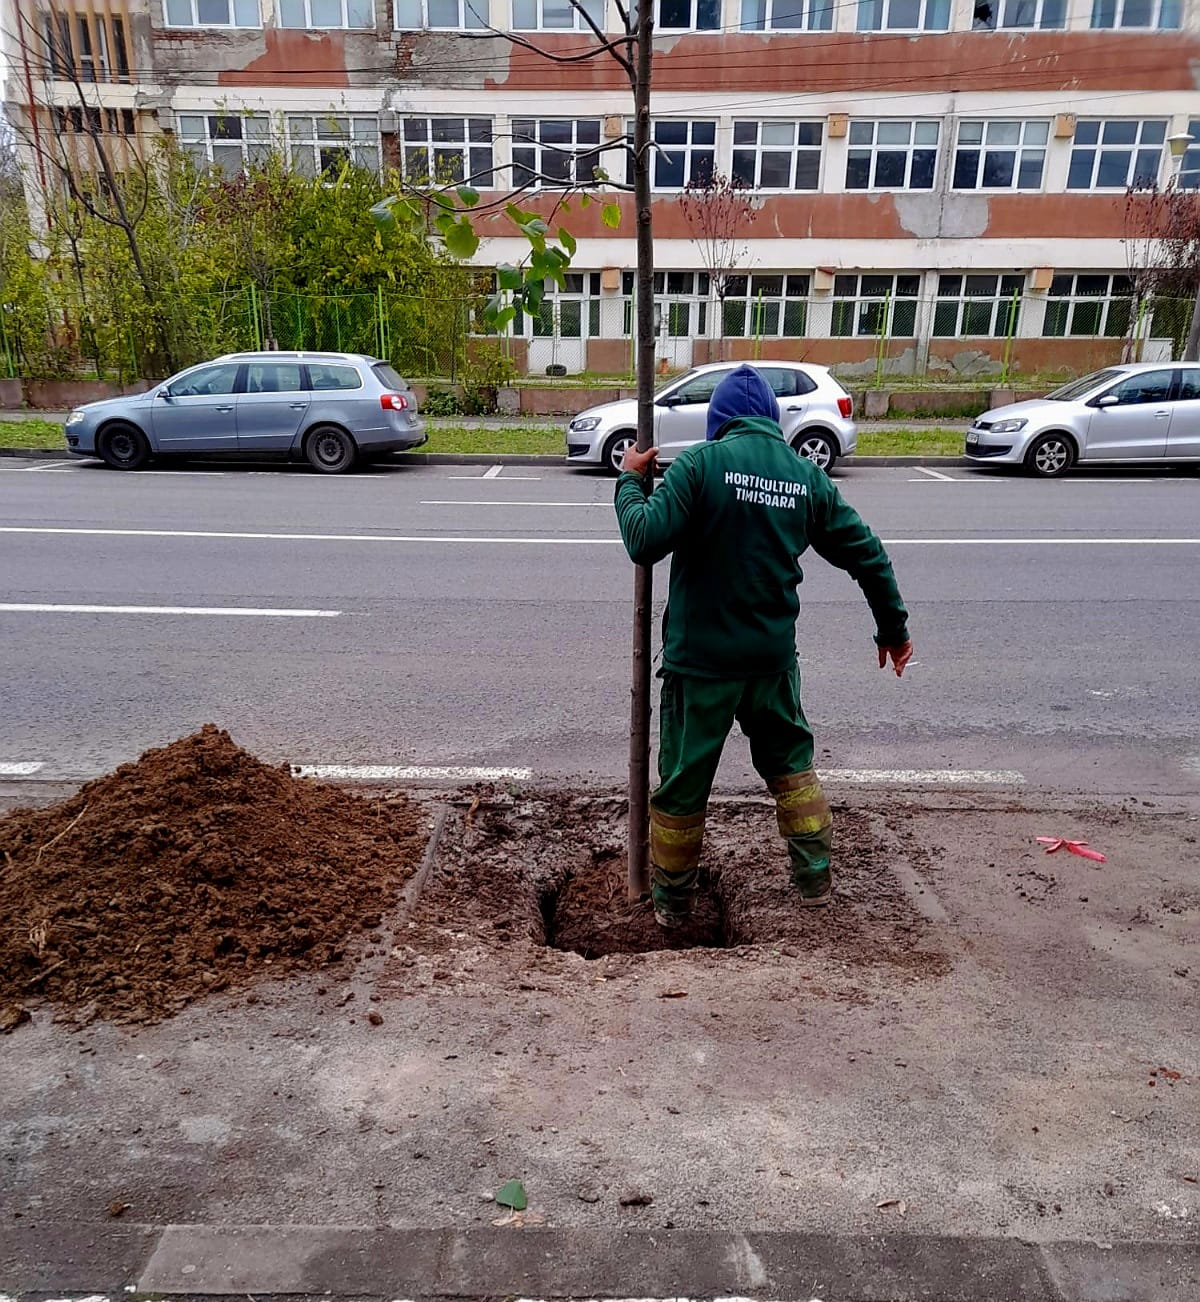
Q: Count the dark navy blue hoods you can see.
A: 1